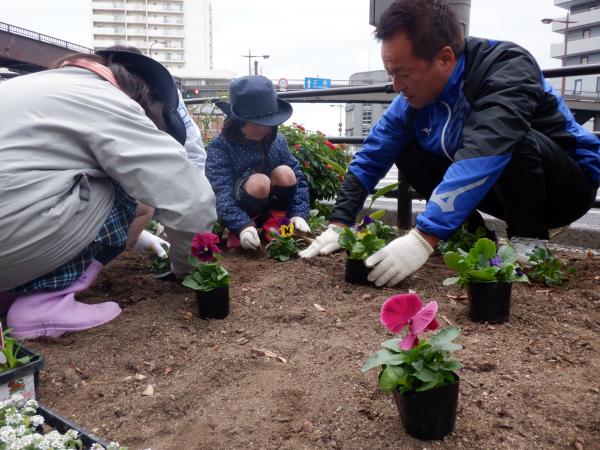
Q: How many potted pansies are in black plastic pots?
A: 4